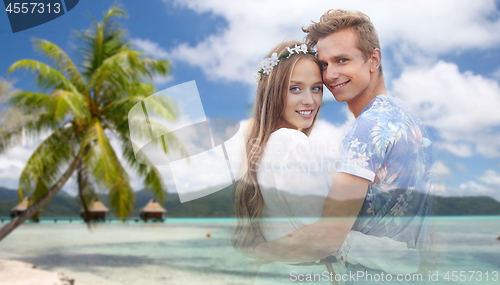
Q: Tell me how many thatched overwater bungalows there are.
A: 3